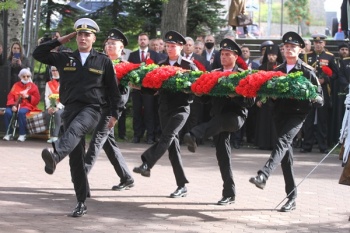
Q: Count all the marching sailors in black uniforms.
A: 5